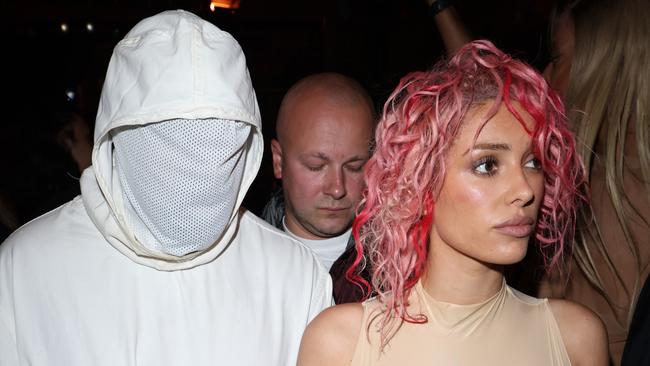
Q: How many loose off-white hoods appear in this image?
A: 1